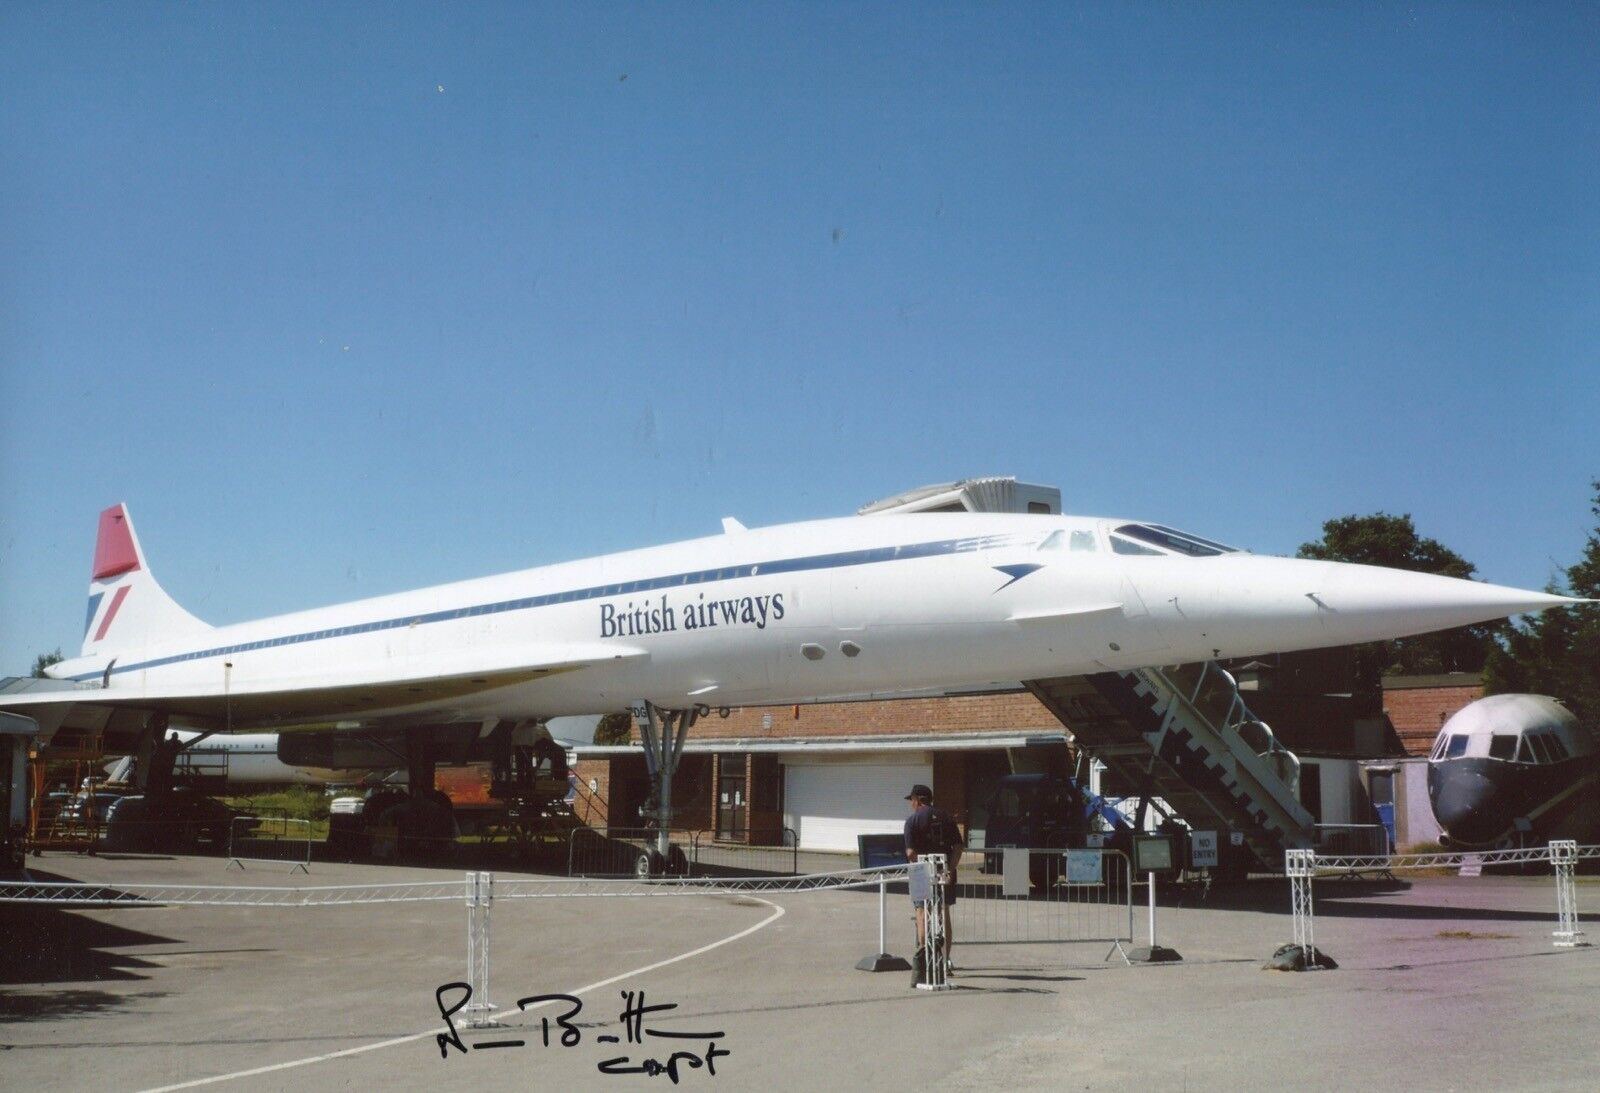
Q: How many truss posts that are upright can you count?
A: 4